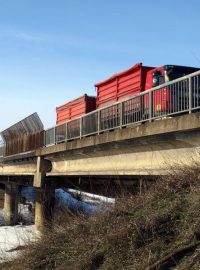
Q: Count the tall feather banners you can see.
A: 0